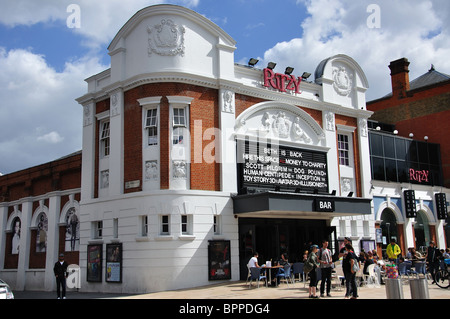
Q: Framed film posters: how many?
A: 3